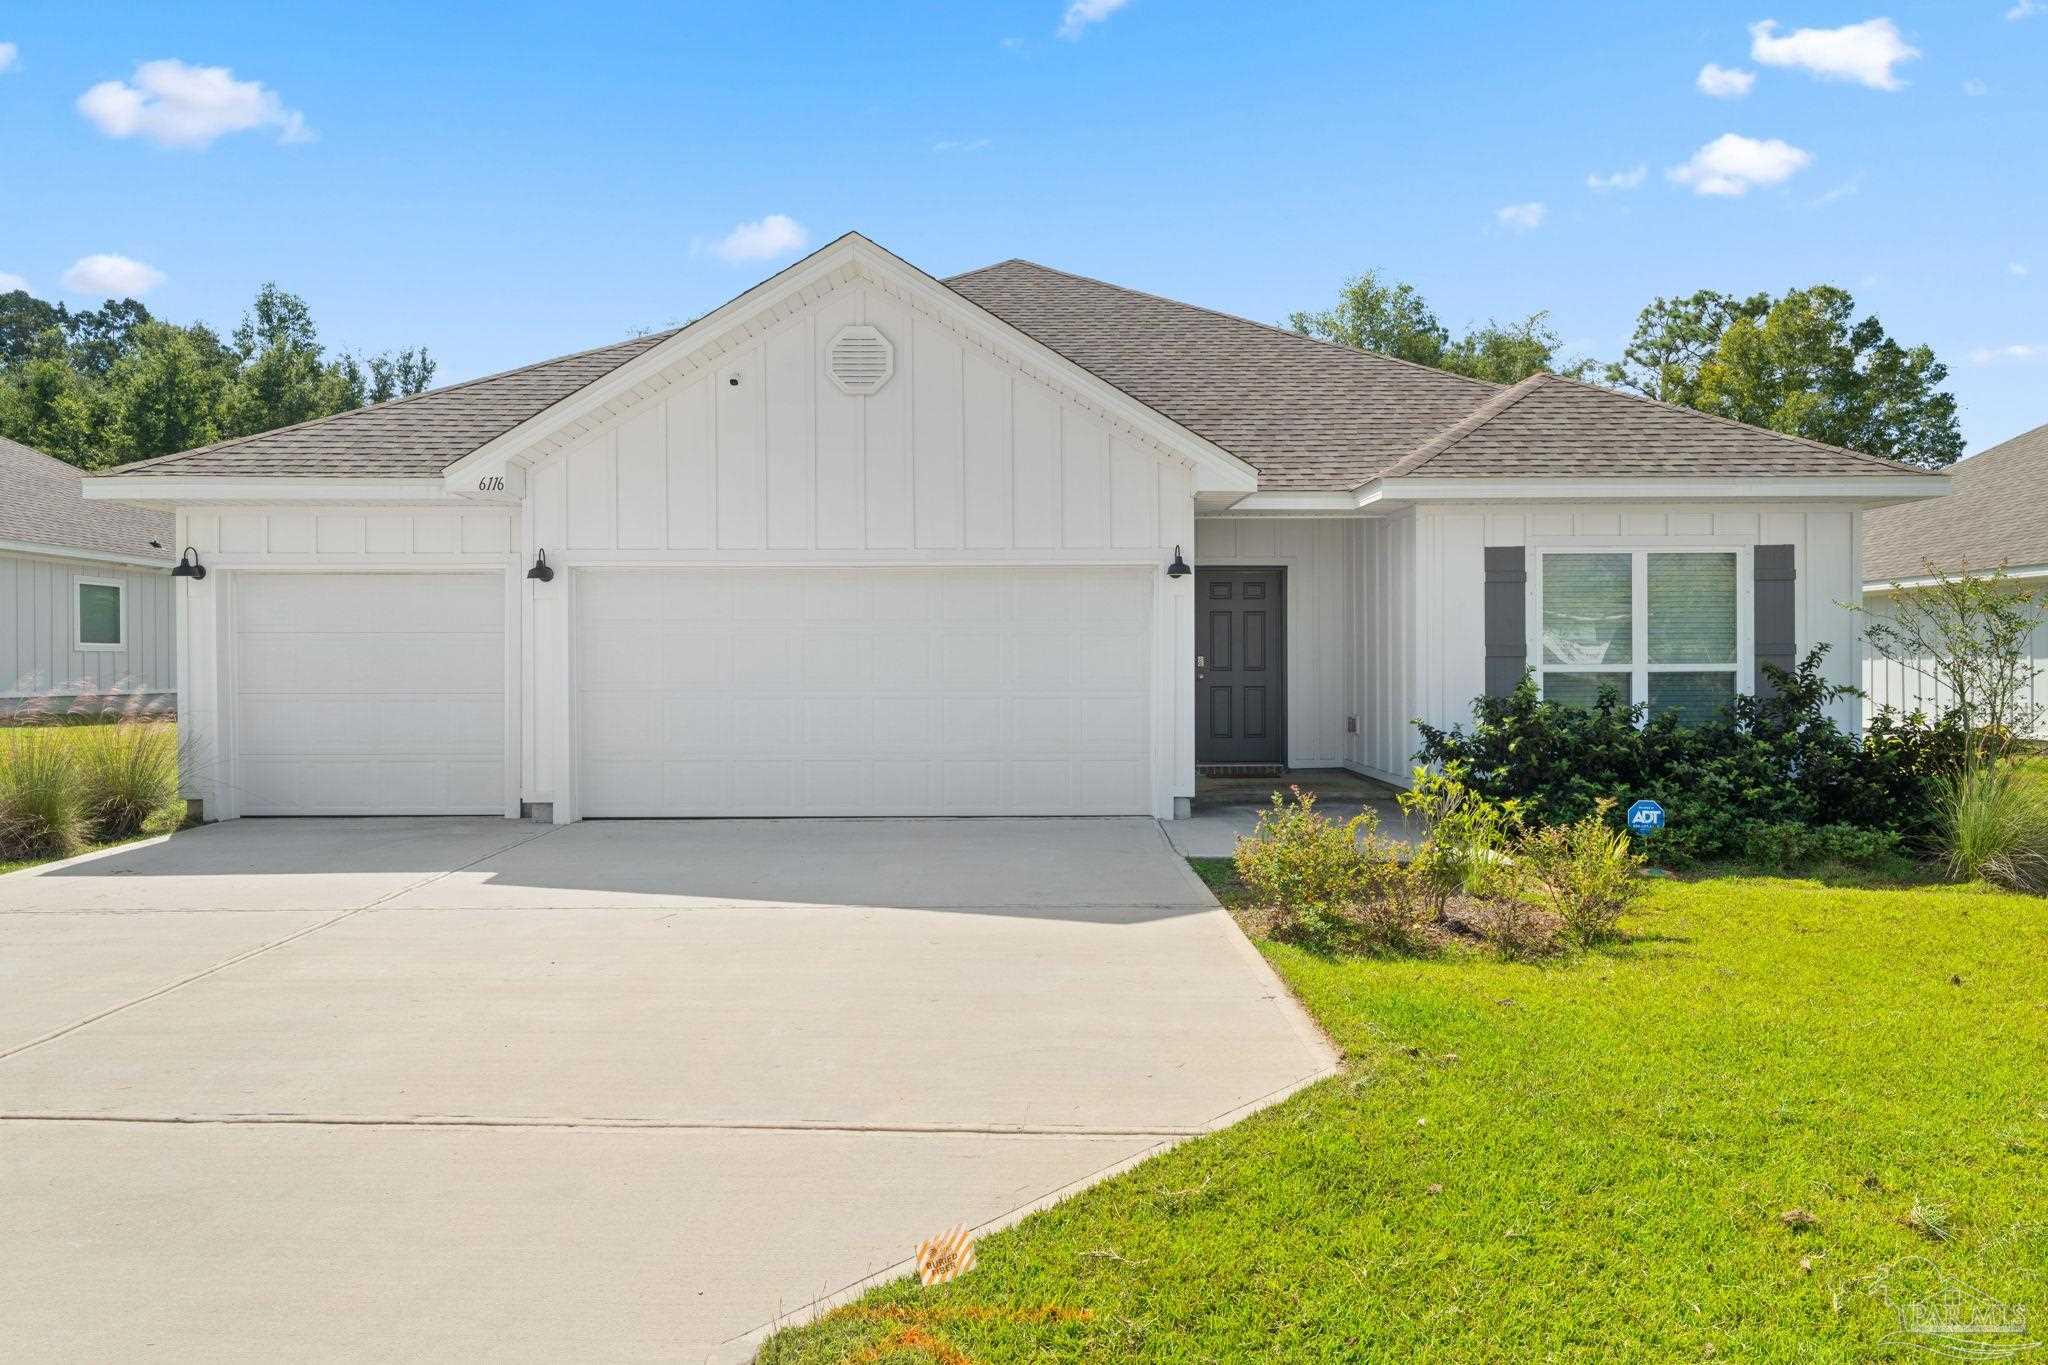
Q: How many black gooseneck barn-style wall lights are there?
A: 3